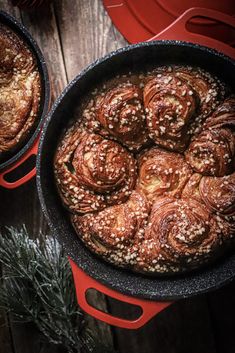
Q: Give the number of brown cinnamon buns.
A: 8